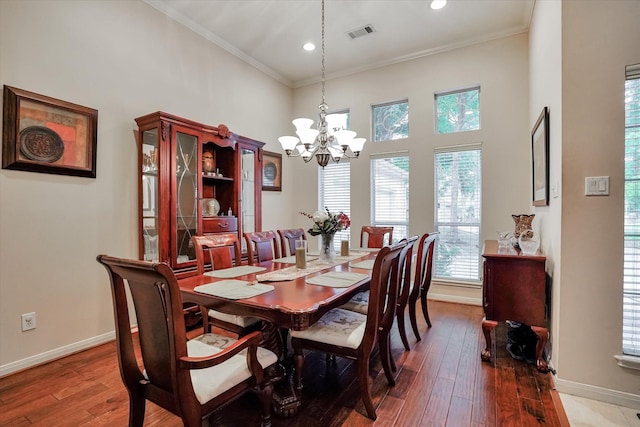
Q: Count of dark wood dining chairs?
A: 8